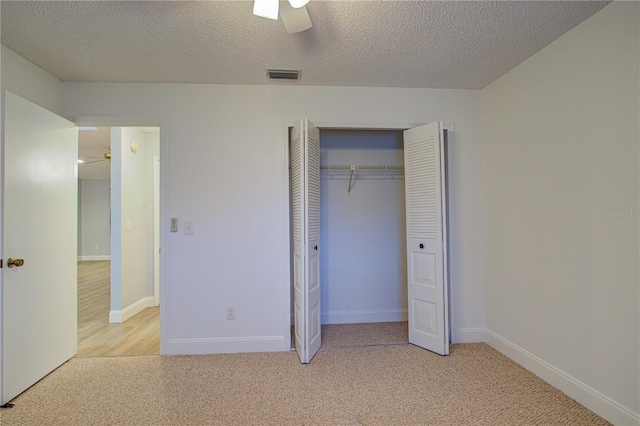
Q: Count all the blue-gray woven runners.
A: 0